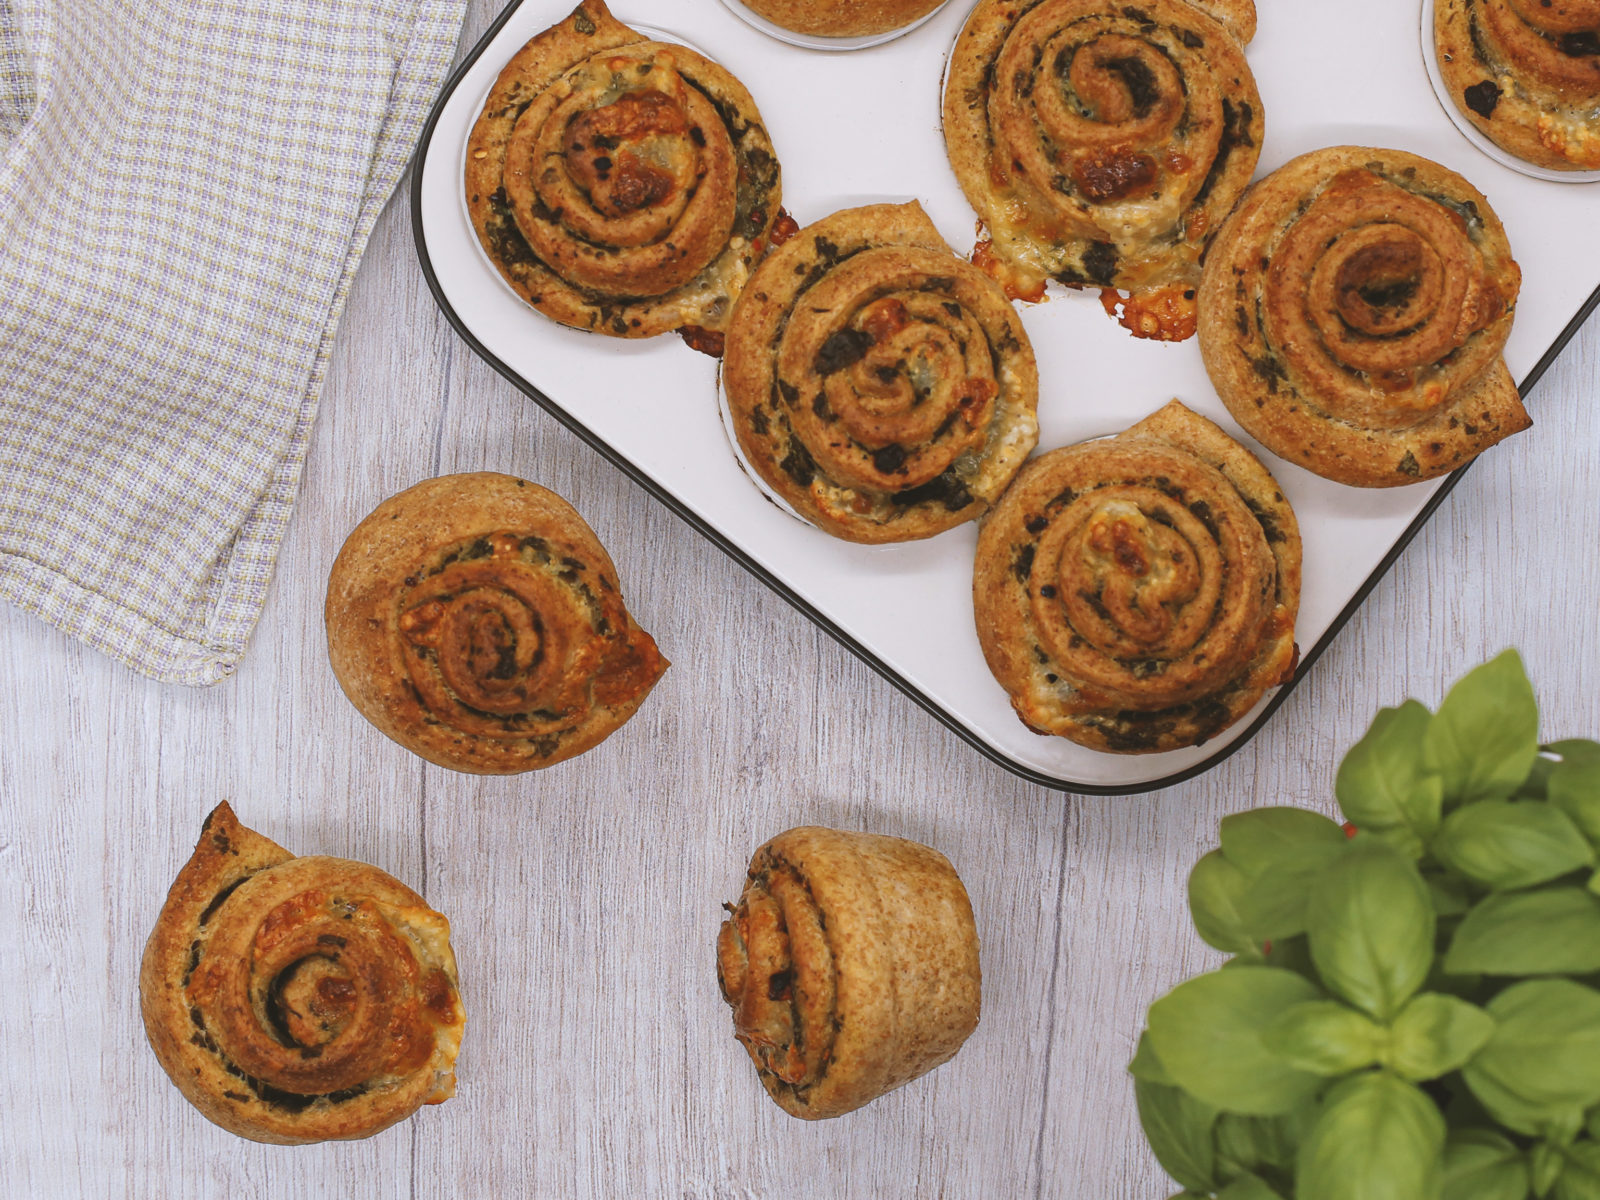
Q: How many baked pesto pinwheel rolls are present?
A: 10